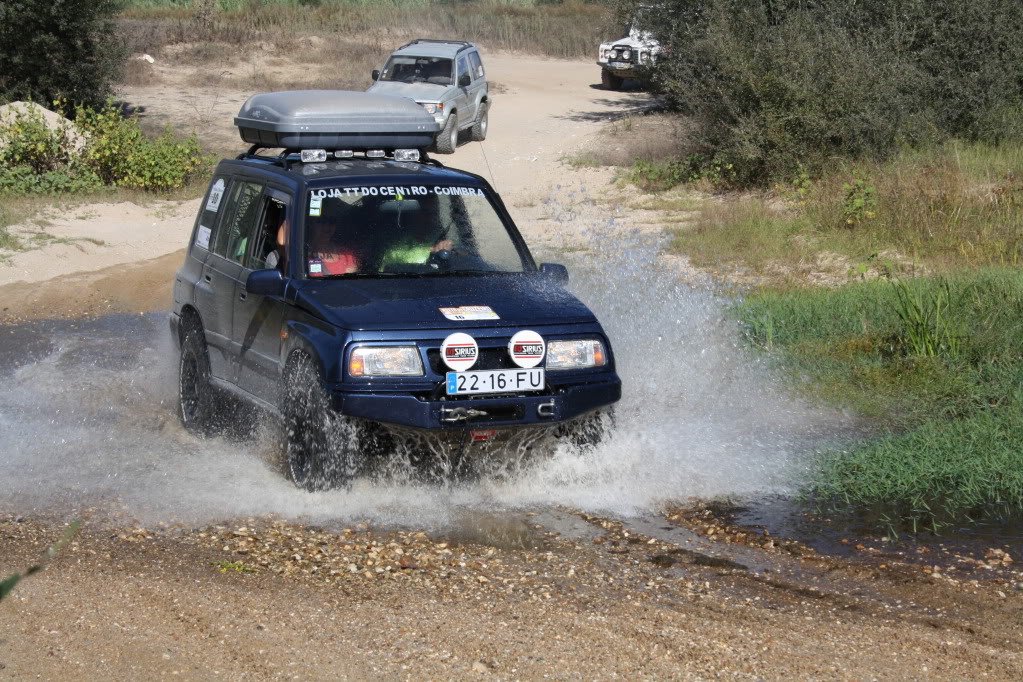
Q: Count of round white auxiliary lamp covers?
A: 2